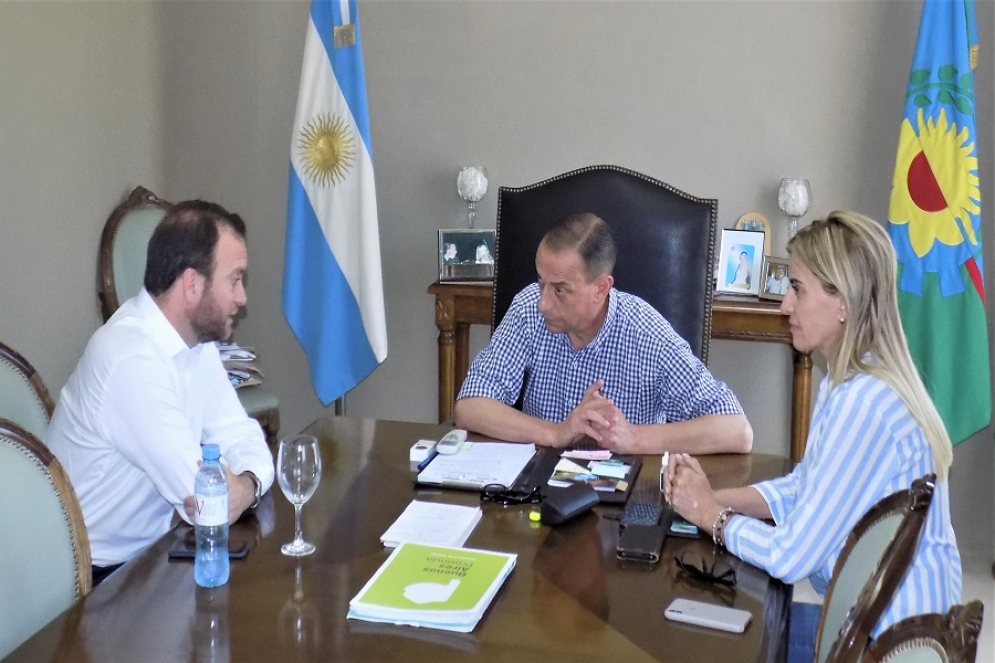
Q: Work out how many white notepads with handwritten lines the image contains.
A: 2